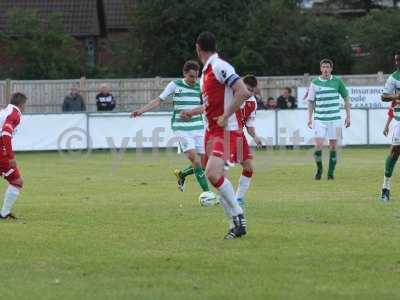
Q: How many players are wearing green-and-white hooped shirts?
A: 3